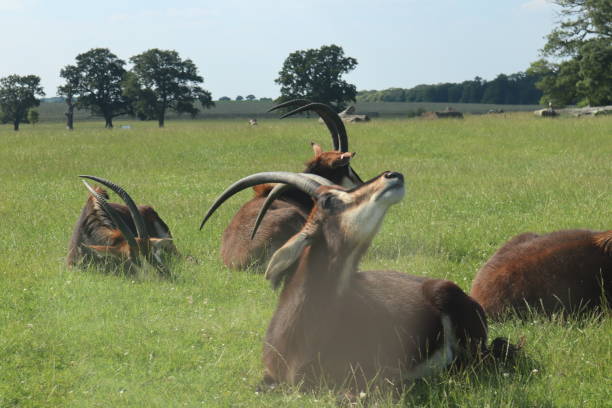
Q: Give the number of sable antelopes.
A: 4